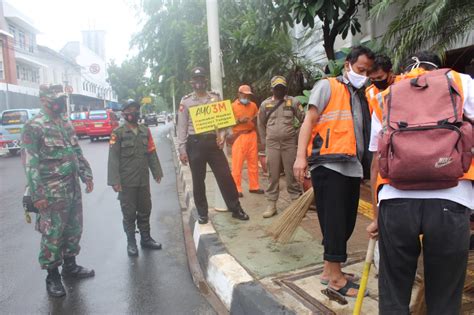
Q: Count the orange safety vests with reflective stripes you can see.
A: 3